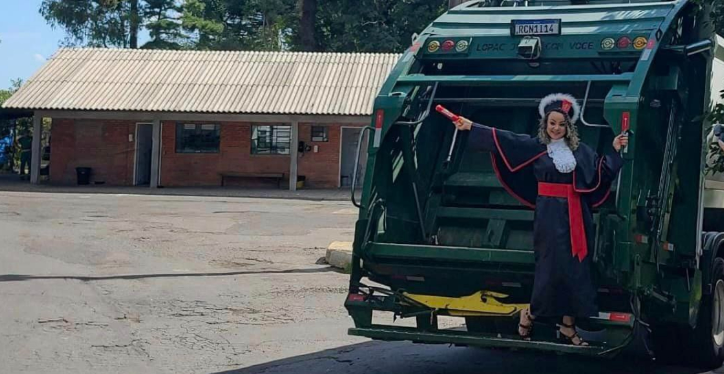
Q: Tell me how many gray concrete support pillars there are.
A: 3